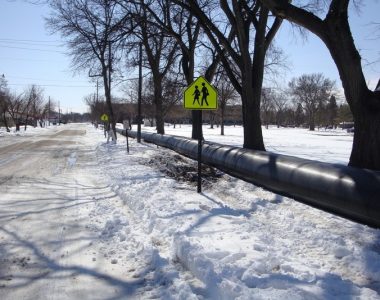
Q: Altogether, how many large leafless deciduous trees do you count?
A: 5